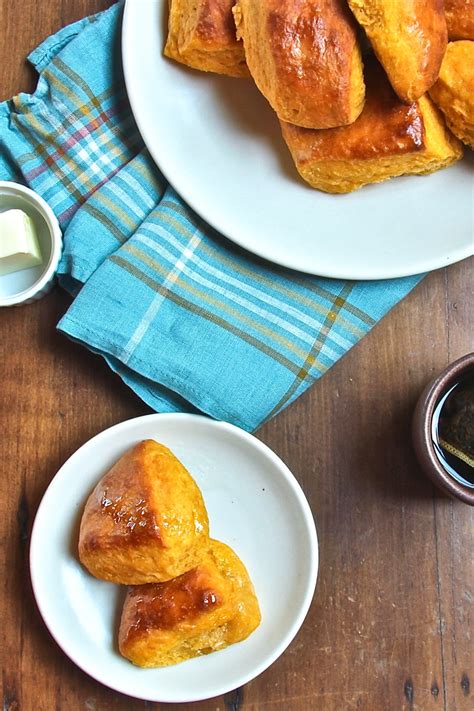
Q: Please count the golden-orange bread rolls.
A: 8